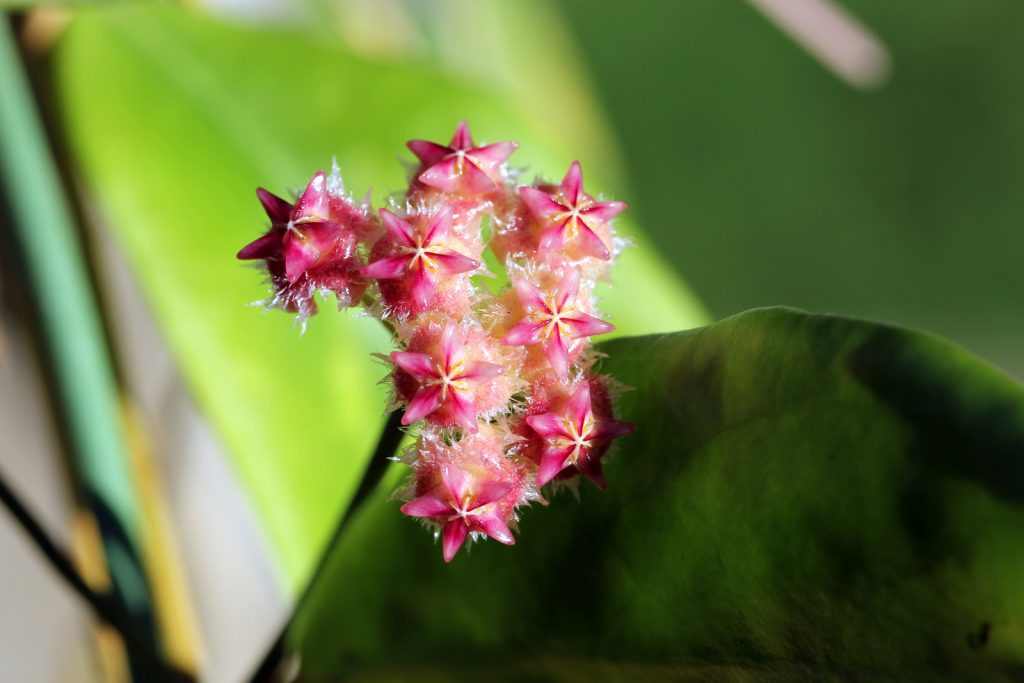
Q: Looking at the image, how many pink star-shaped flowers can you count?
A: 8